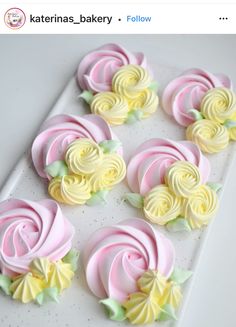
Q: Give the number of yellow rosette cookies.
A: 12